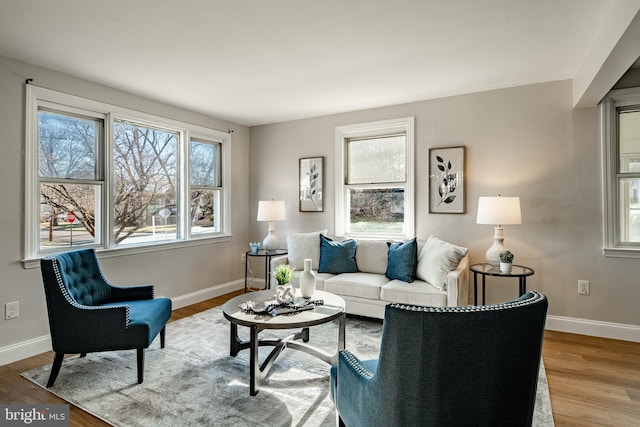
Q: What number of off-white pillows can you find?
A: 2